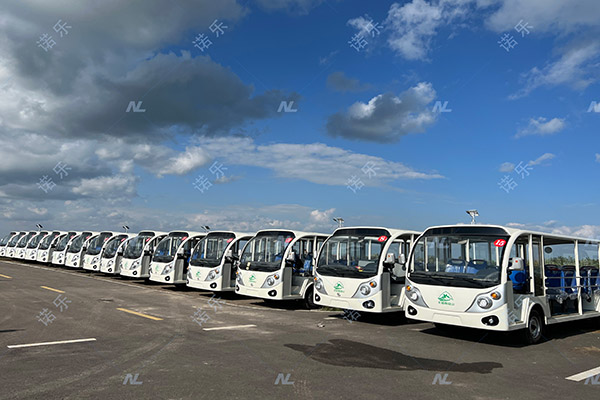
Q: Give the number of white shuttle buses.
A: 15